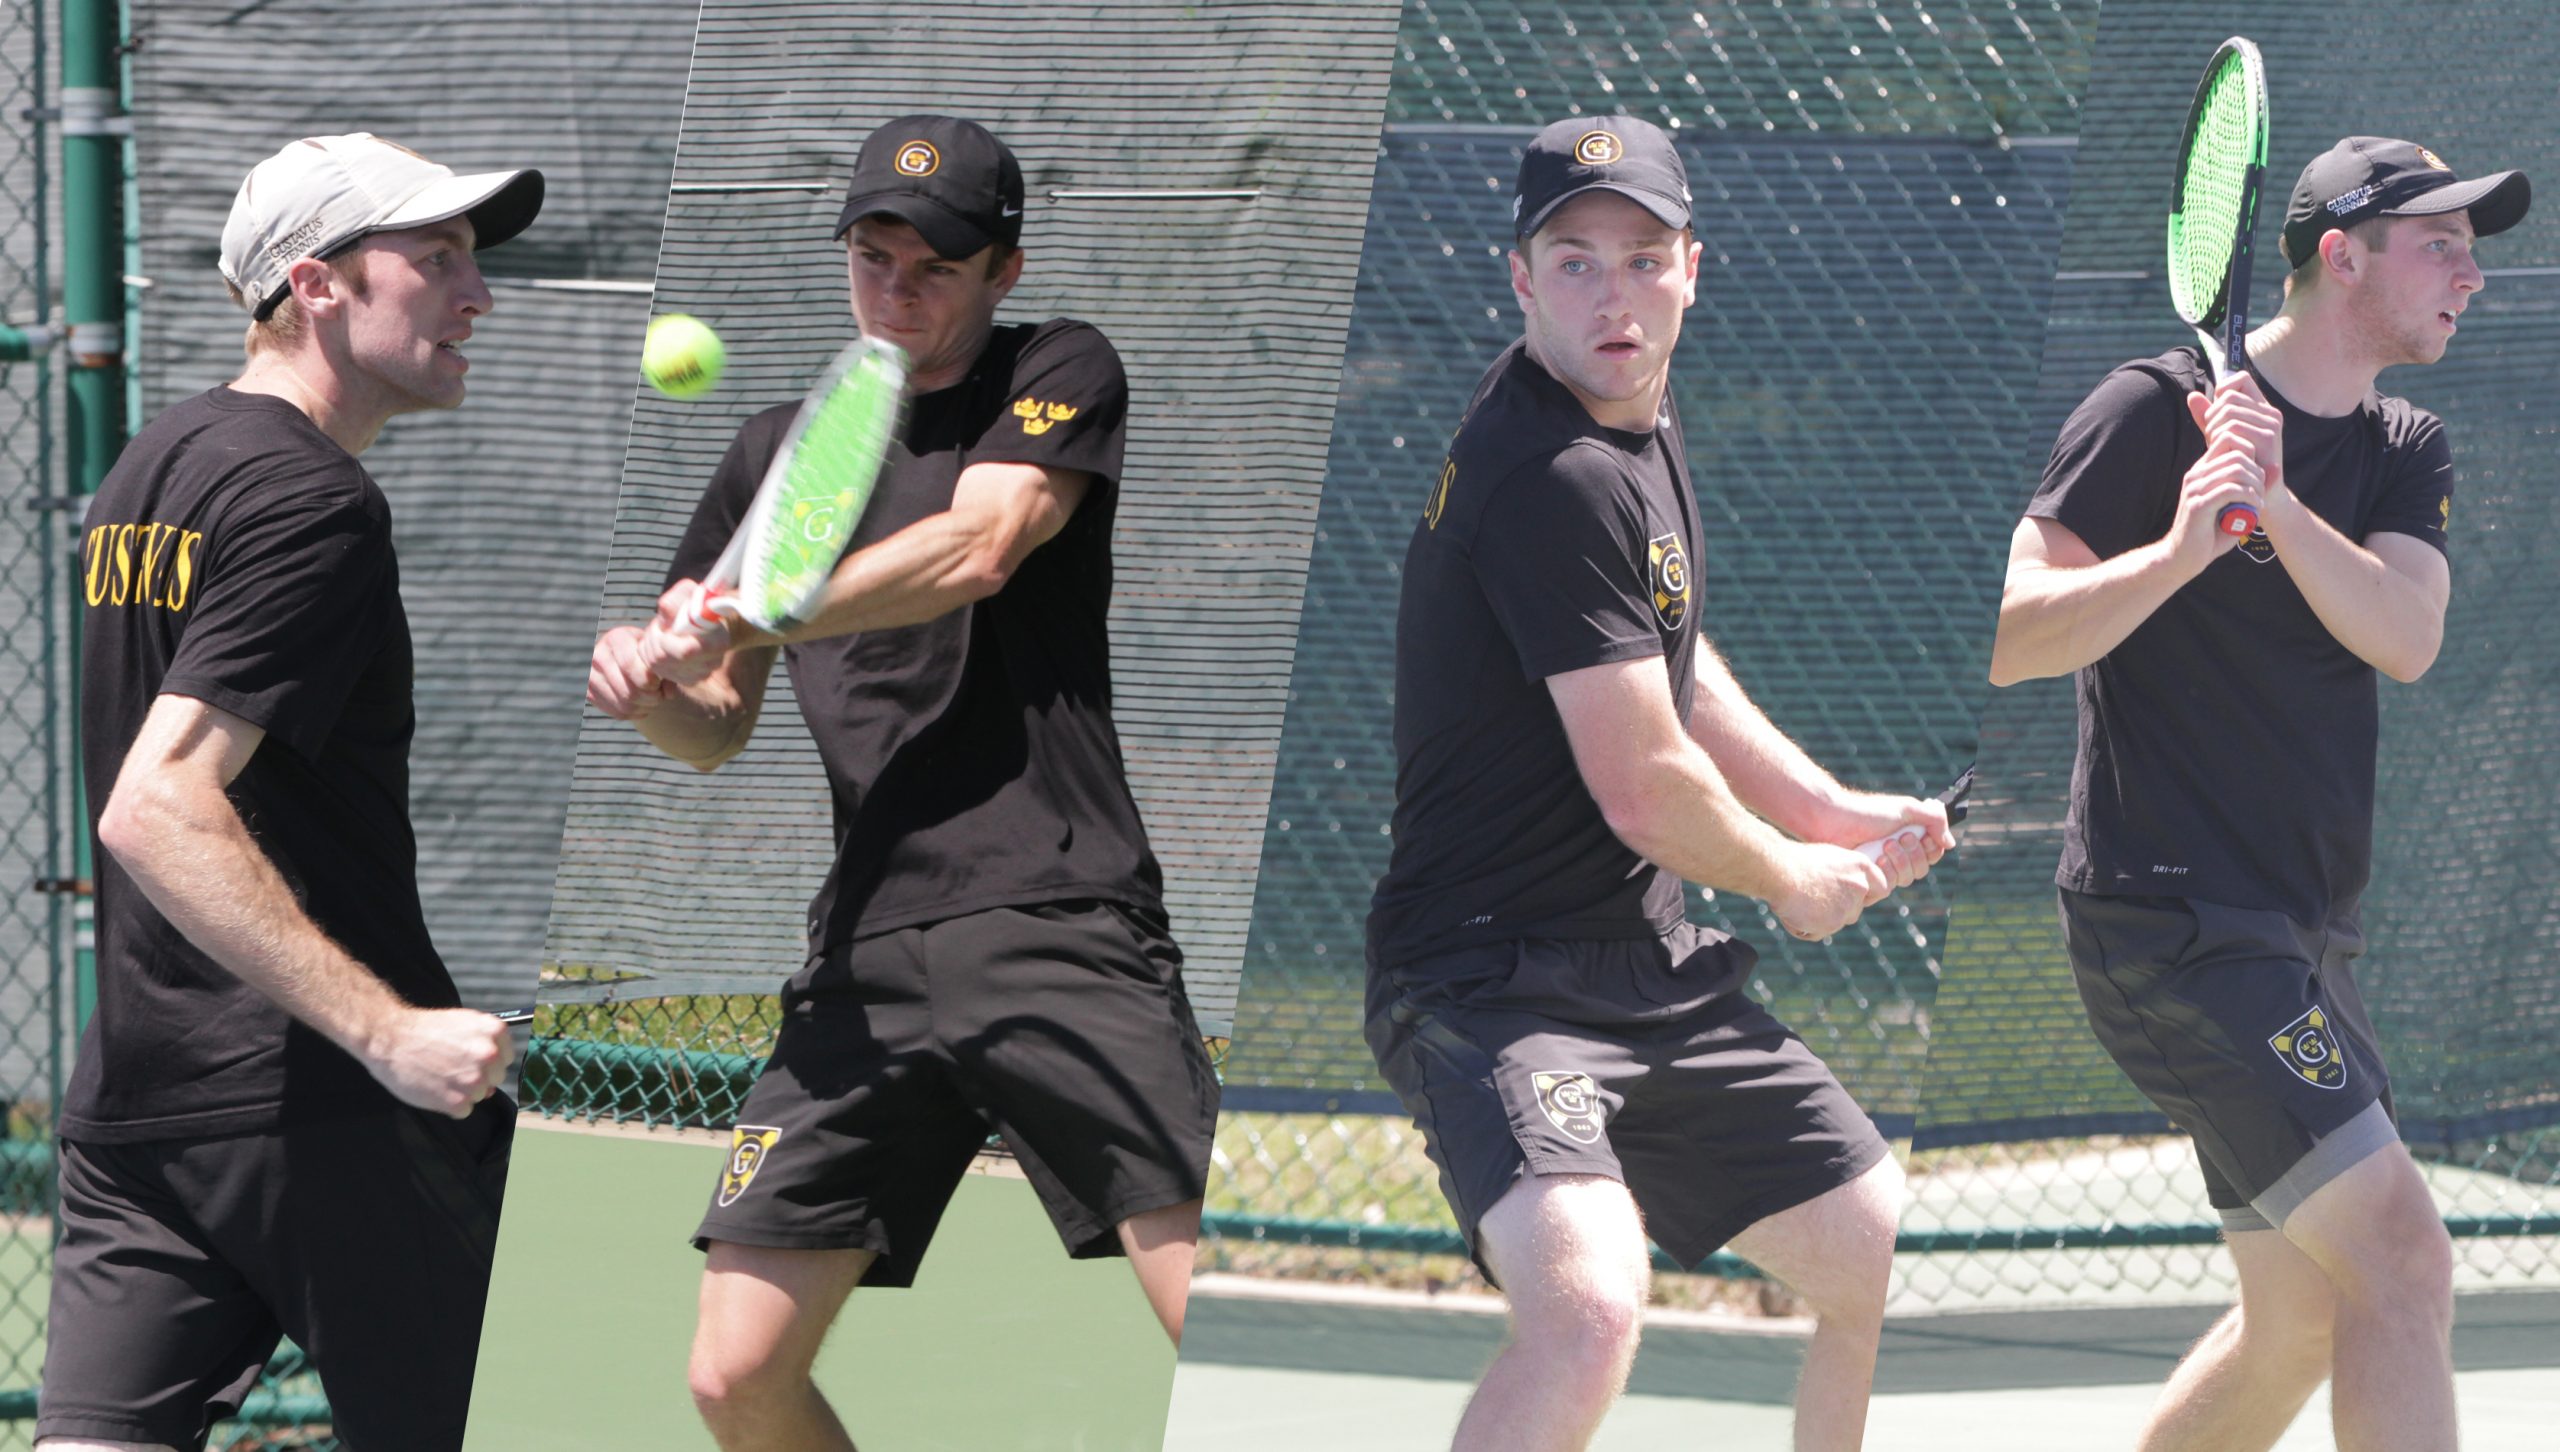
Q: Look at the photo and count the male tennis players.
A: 4